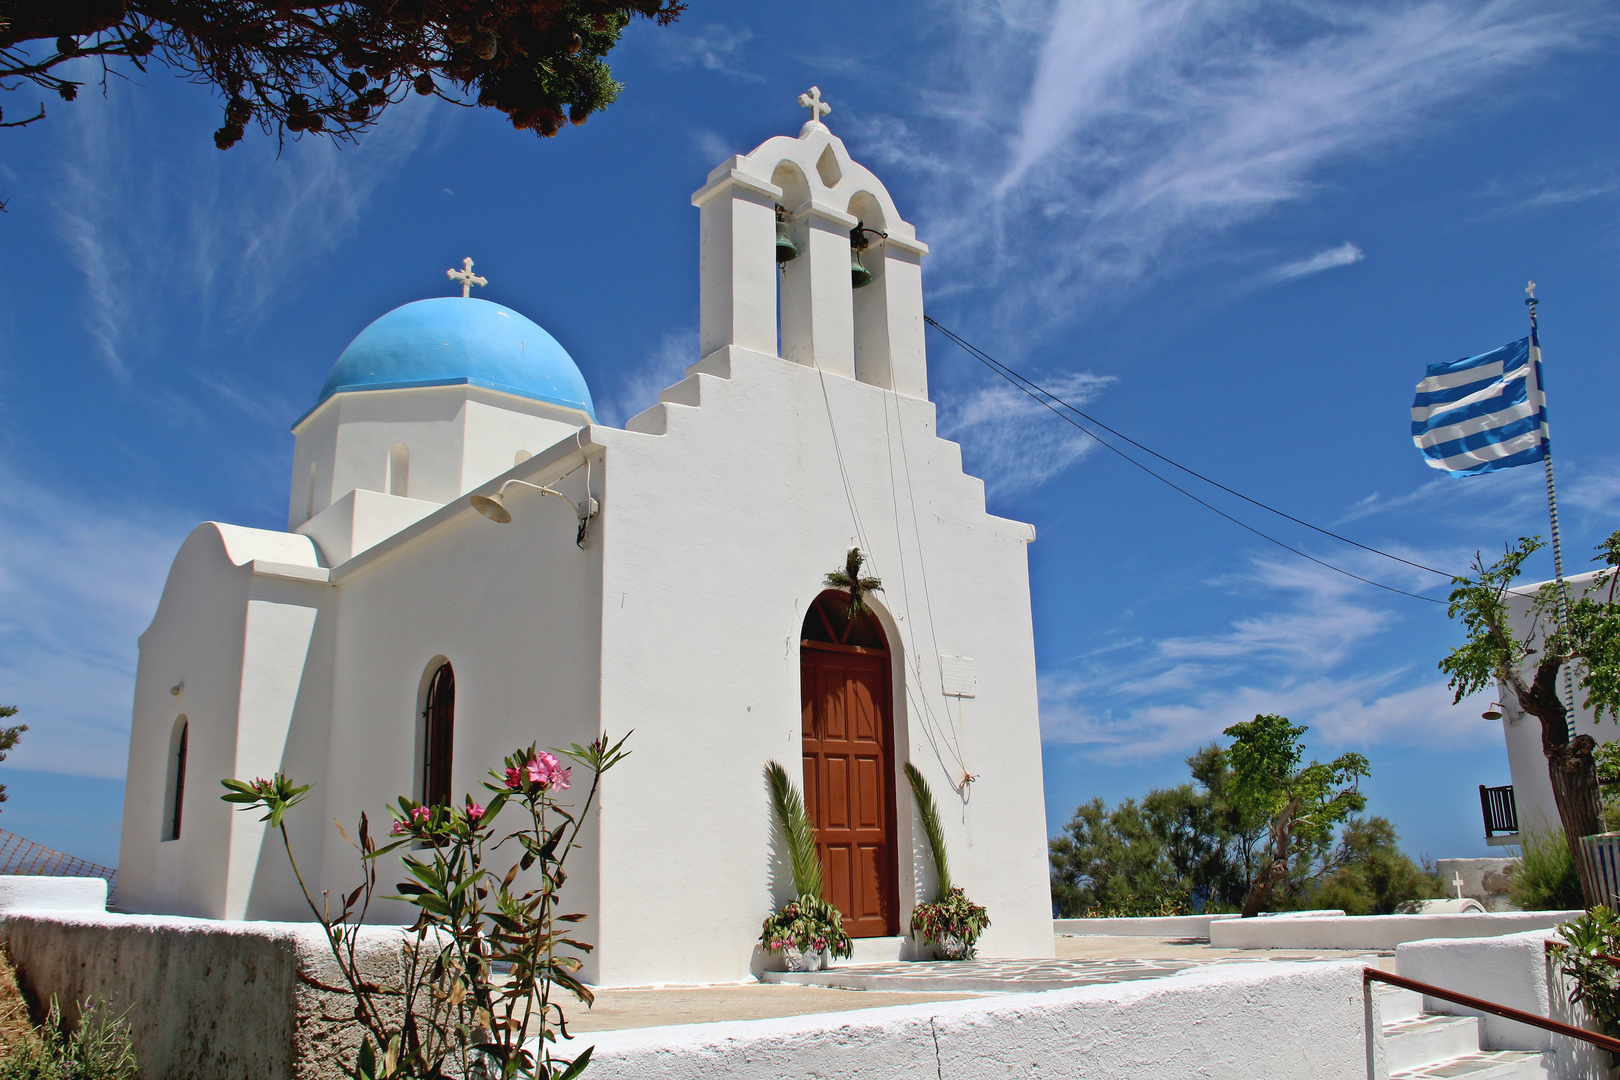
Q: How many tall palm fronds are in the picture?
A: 2